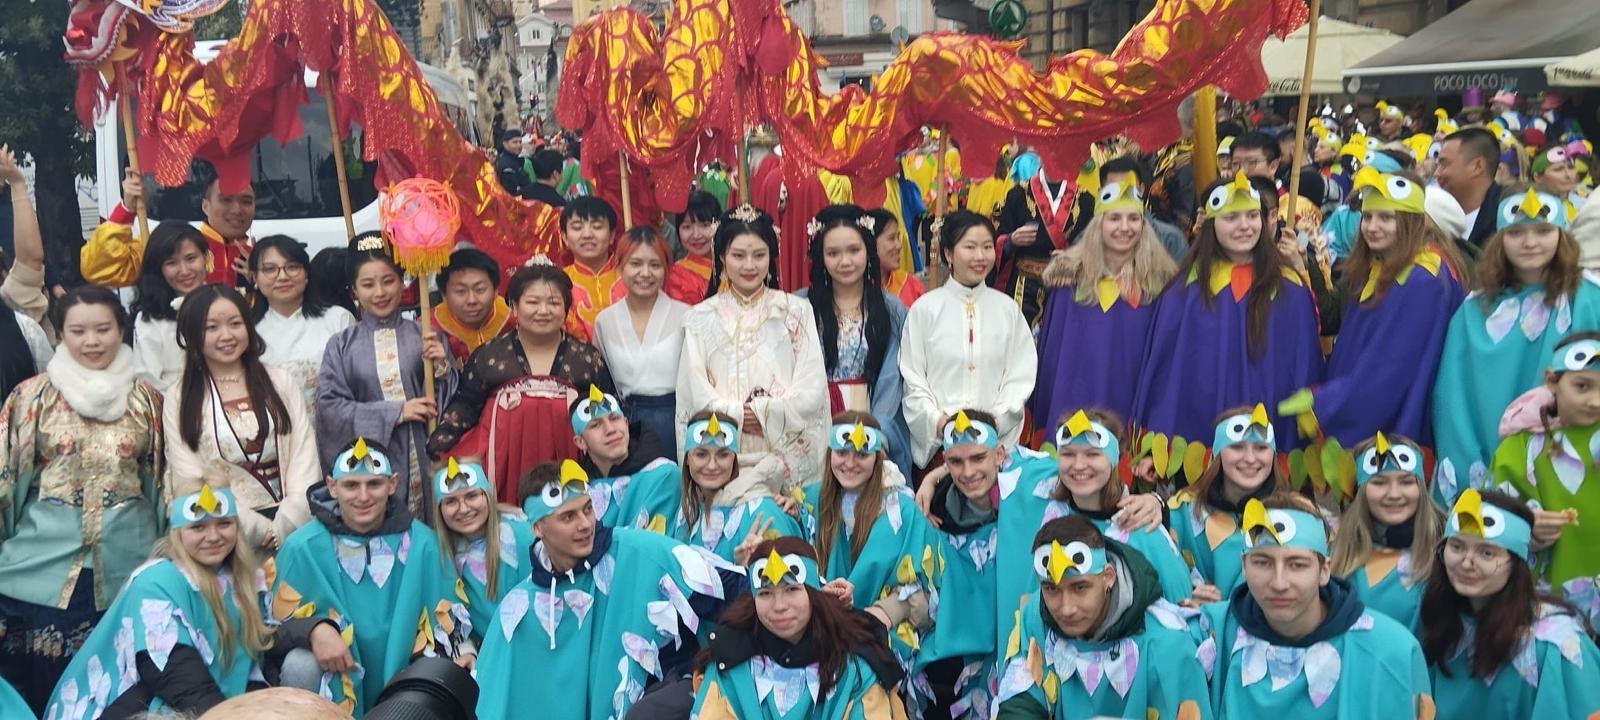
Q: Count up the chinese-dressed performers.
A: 15